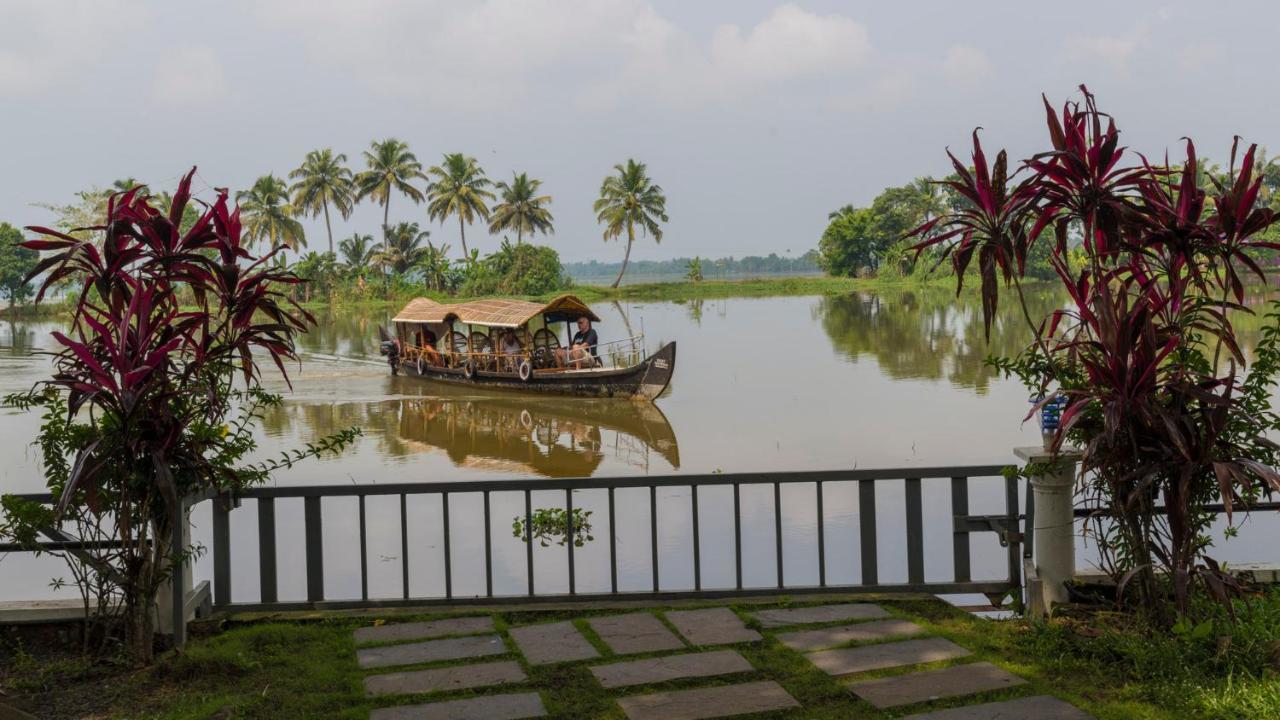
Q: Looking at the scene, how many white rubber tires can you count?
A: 3